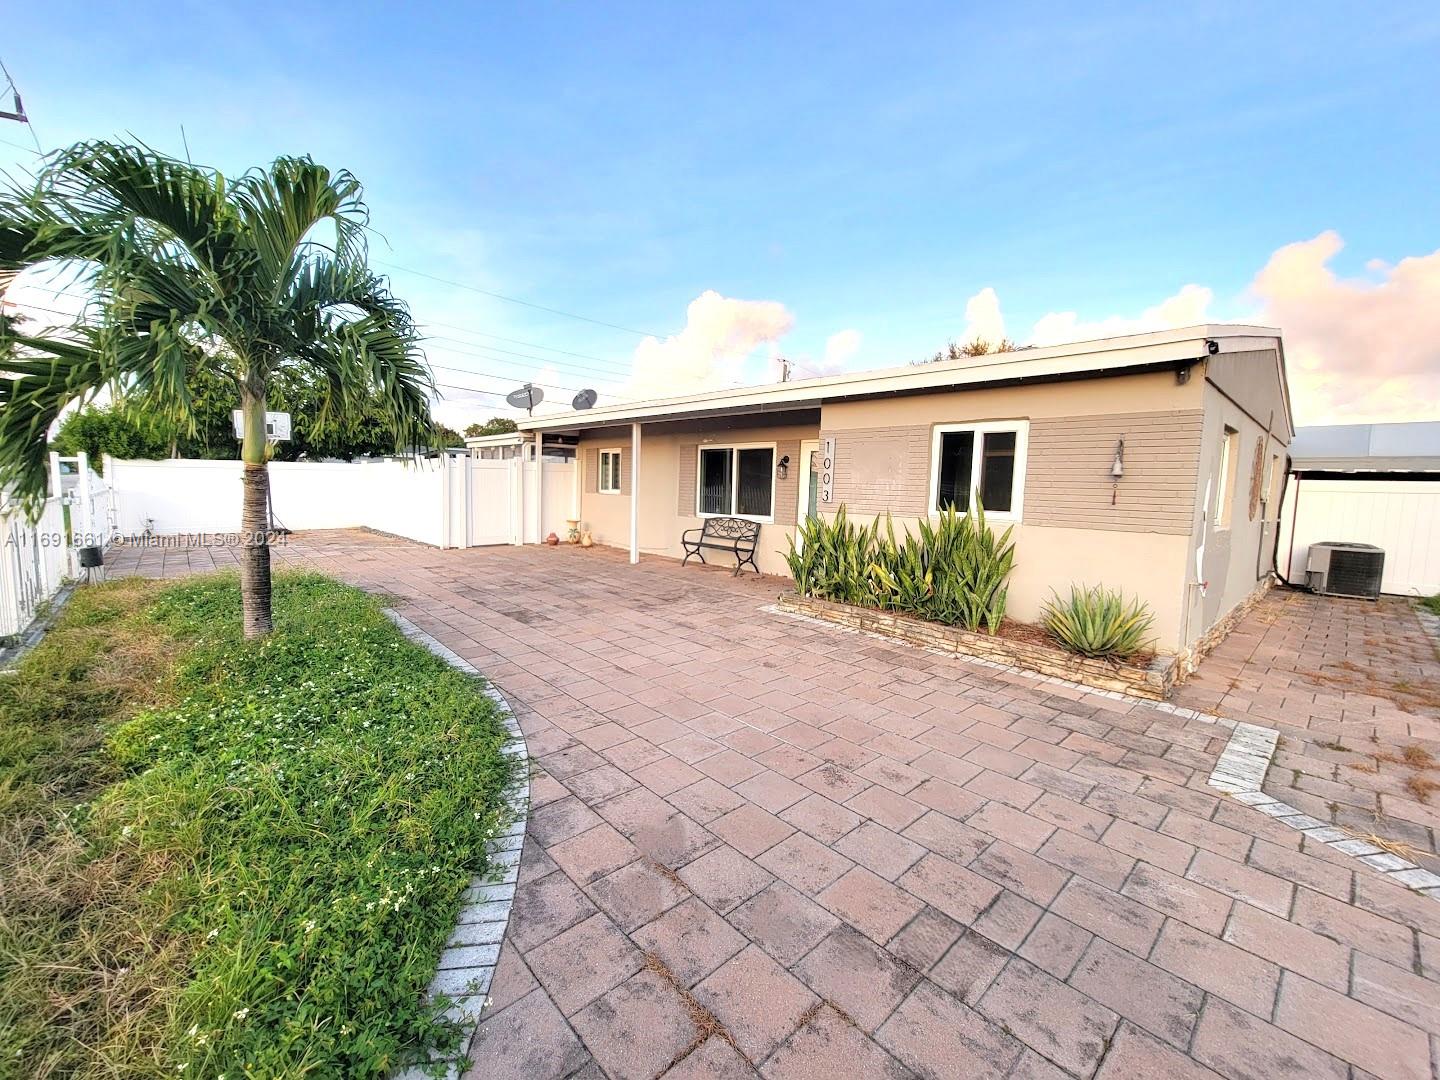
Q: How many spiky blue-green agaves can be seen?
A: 1